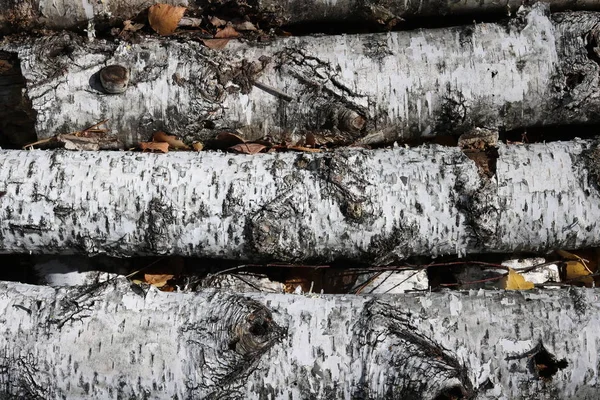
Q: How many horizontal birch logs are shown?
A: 4